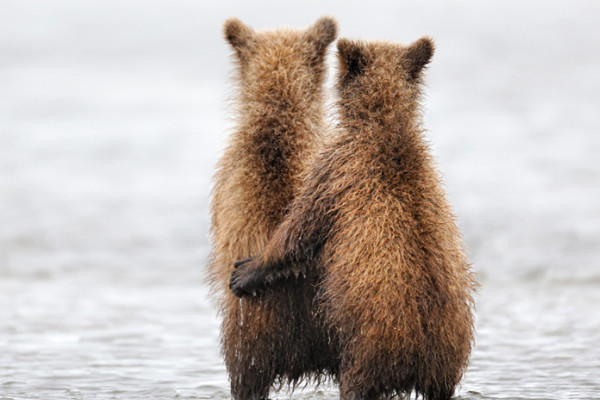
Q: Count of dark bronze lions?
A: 0